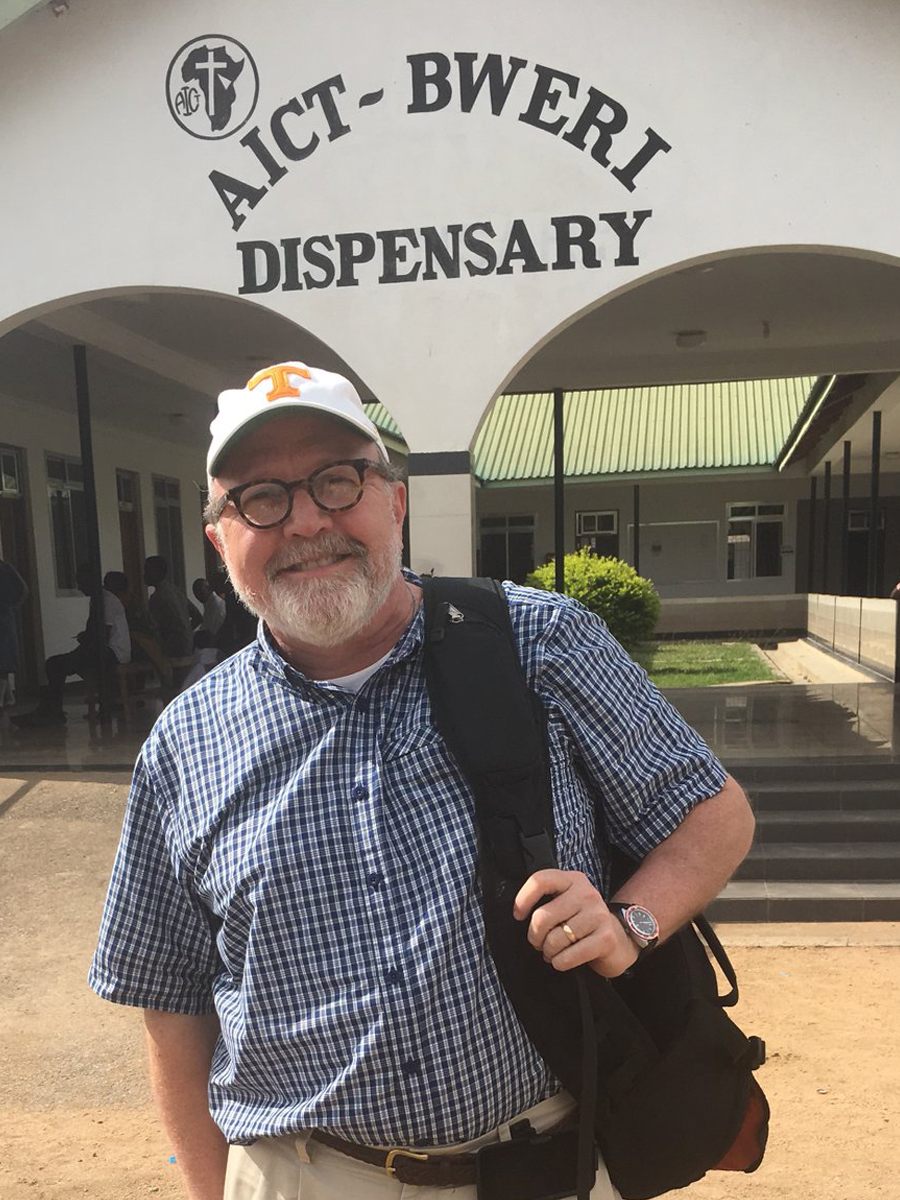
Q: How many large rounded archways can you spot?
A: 2